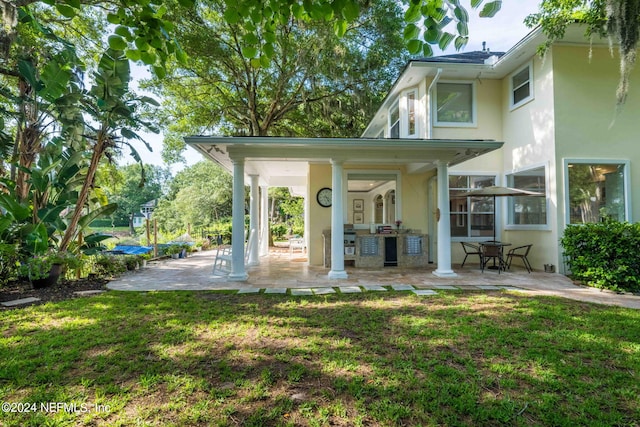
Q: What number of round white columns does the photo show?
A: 5